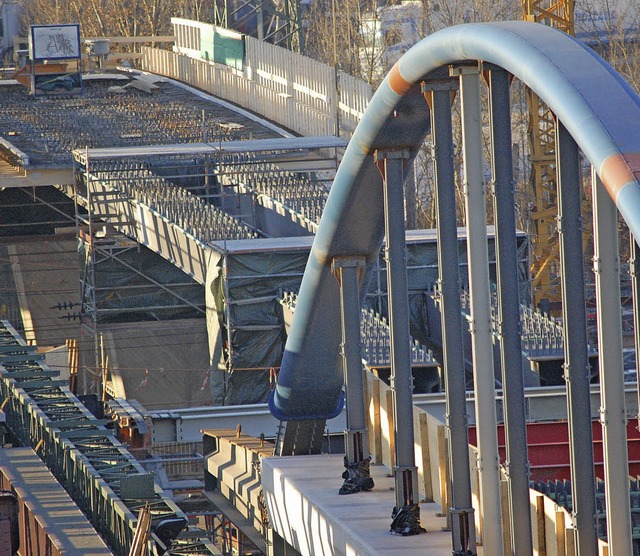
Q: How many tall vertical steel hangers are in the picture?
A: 8